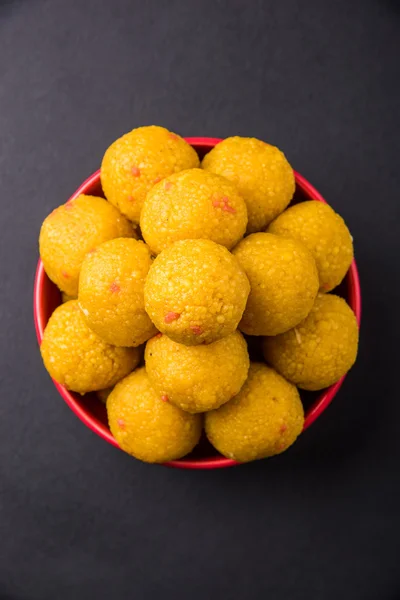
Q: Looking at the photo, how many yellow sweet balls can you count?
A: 13